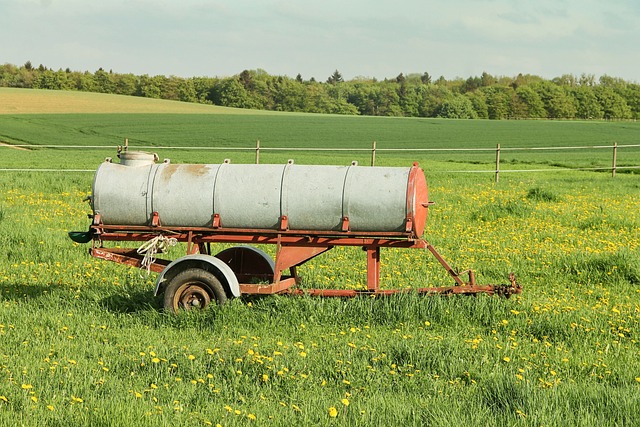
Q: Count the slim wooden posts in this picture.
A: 5